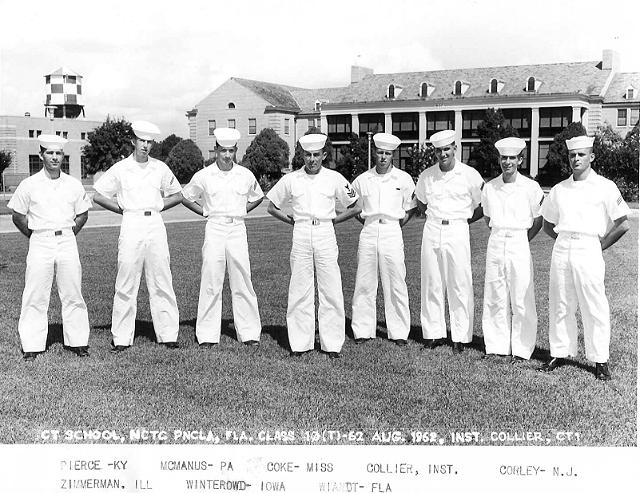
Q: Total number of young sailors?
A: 8